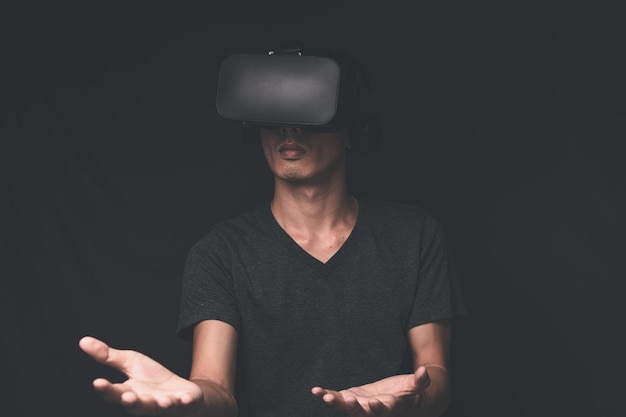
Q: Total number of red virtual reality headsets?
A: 0